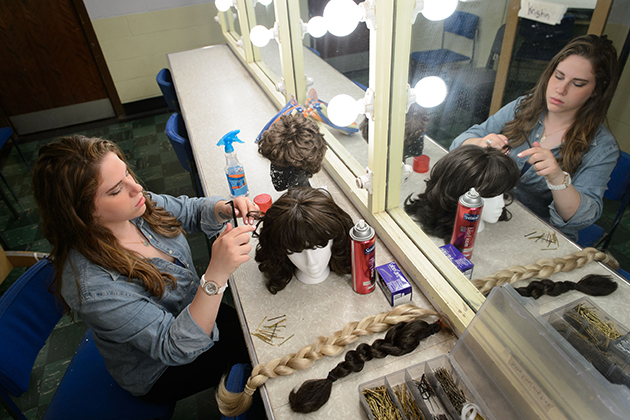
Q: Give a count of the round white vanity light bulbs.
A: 8